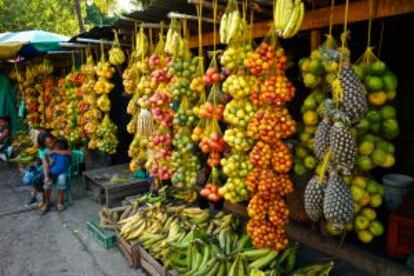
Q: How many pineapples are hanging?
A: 5